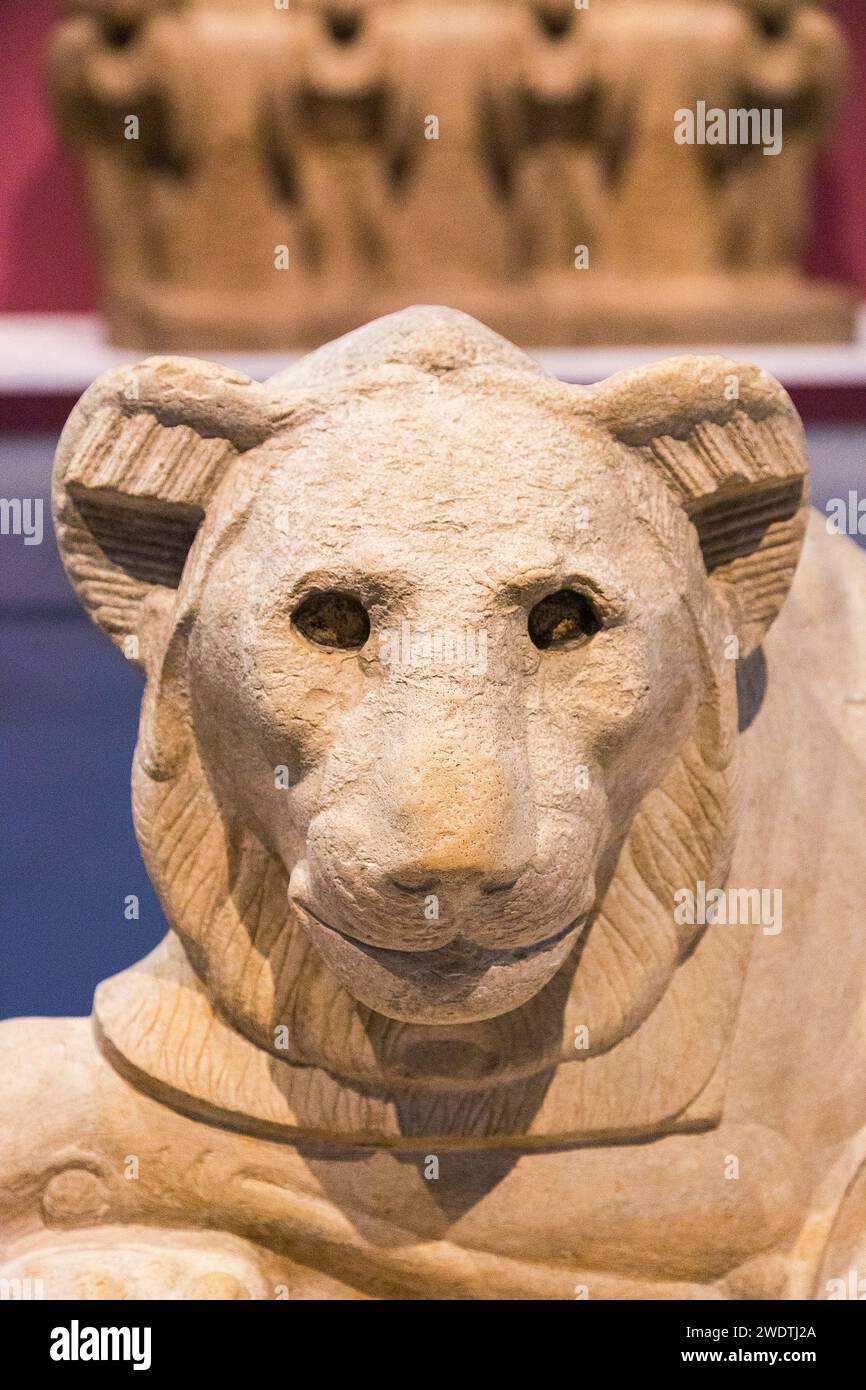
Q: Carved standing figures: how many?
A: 4